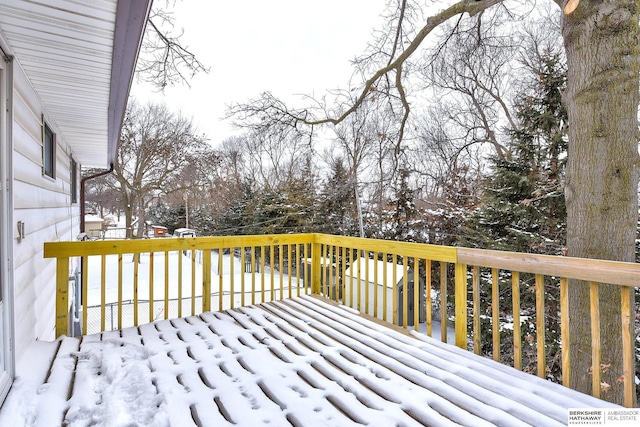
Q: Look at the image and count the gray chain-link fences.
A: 1